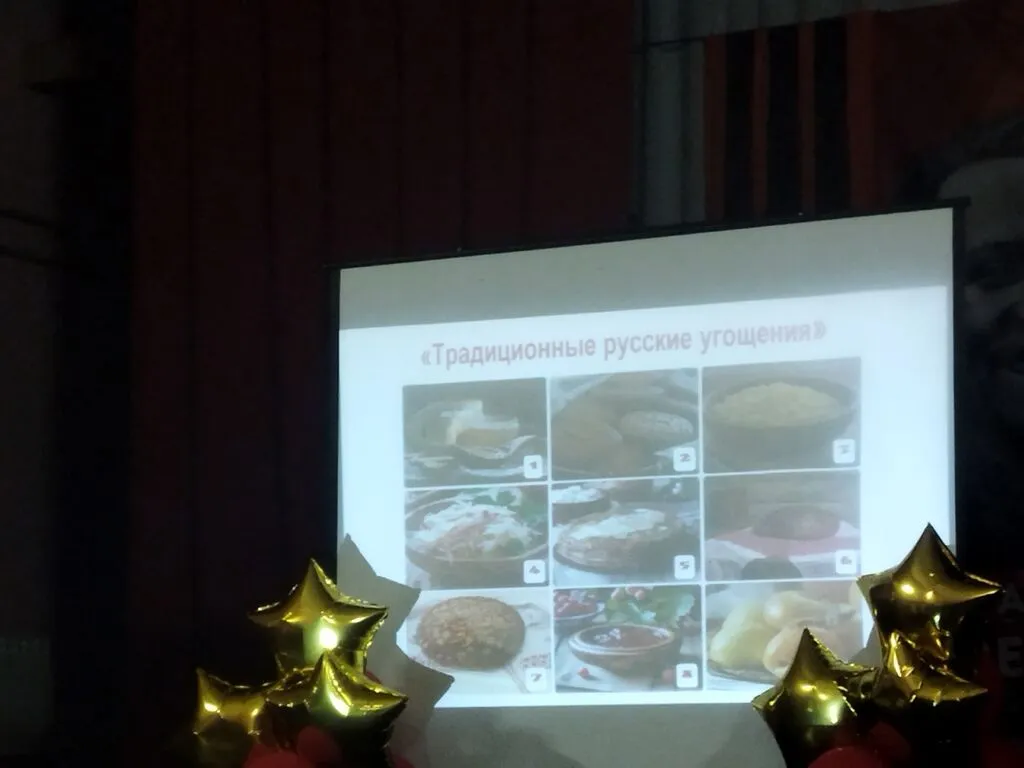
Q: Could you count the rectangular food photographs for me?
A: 9